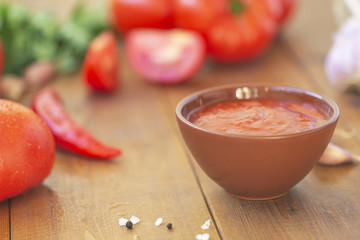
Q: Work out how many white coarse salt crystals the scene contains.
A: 5